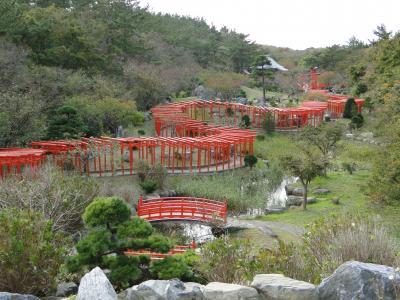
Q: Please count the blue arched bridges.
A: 0